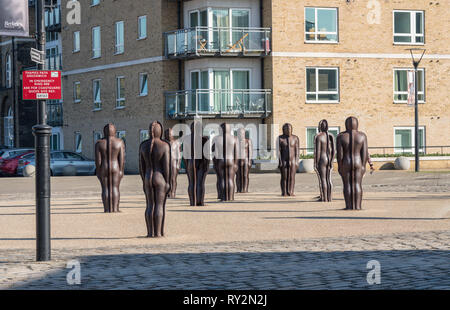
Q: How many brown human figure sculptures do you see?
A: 9